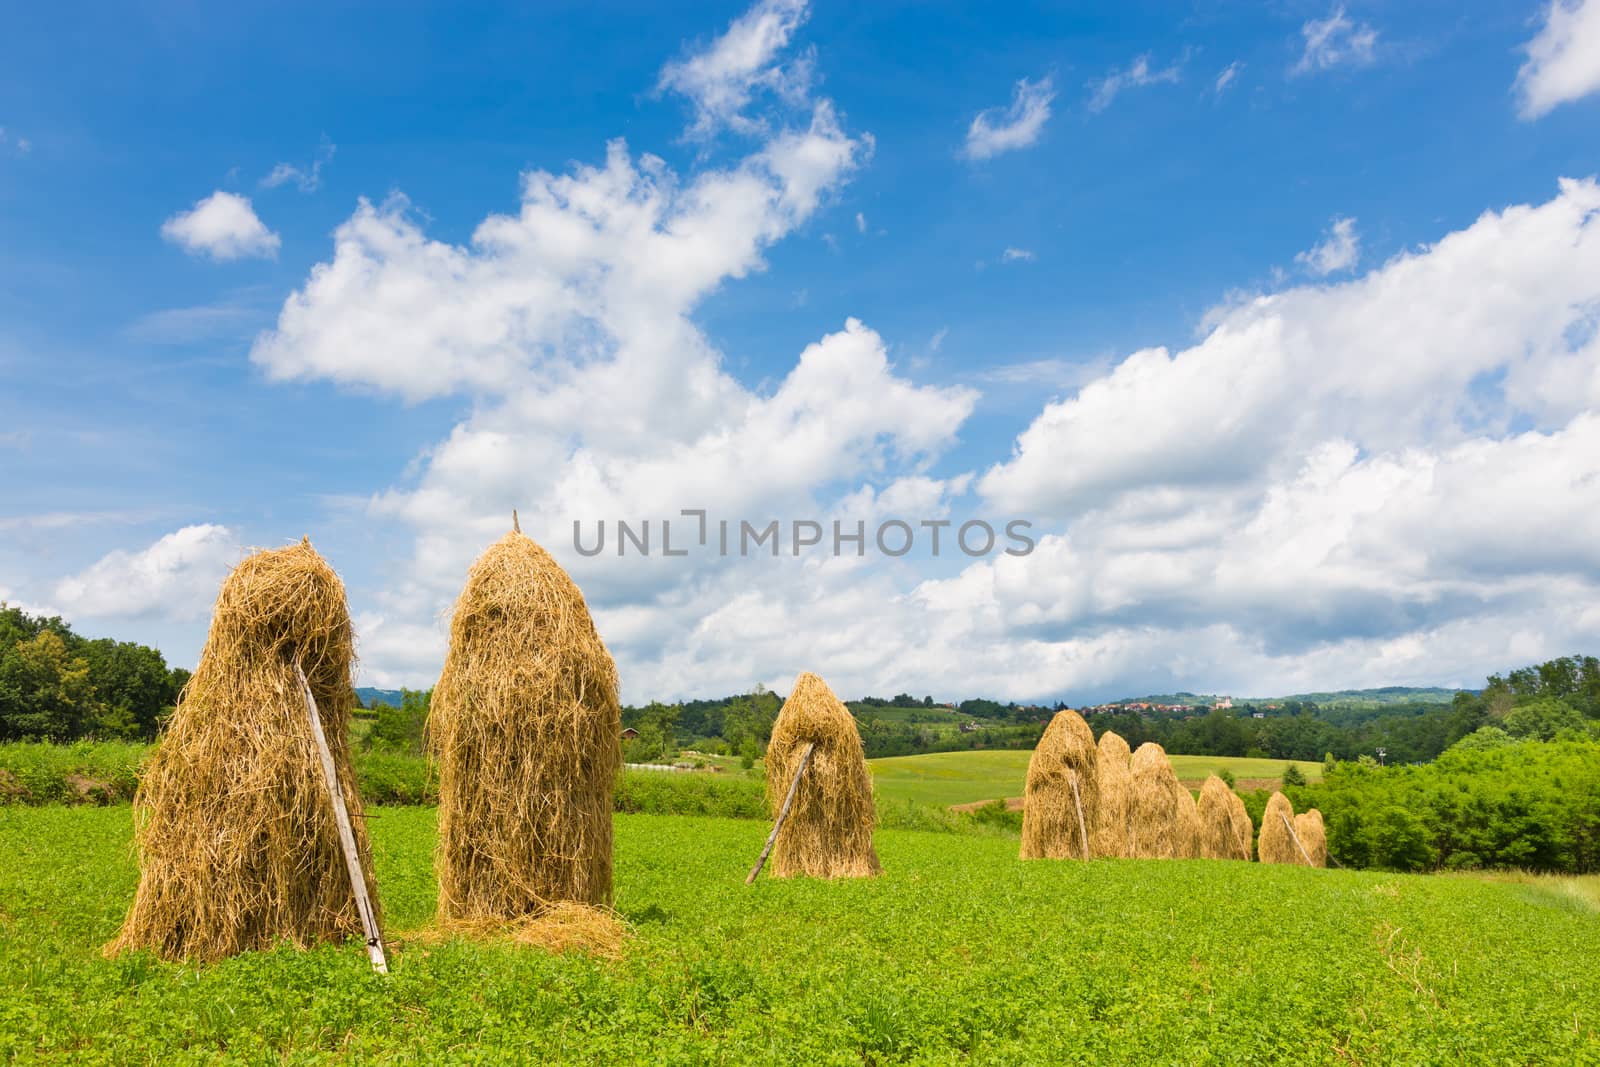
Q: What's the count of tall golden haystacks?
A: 11